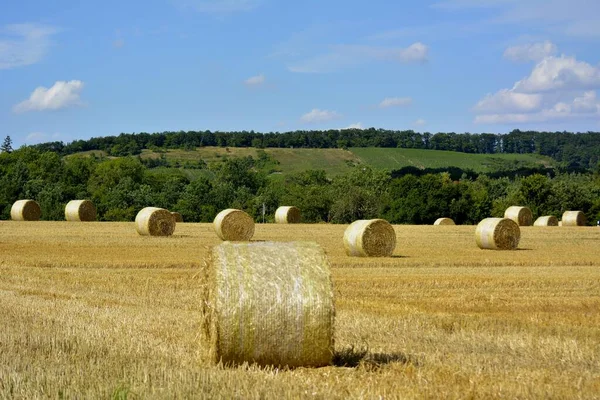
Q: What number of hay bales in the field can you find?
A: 13